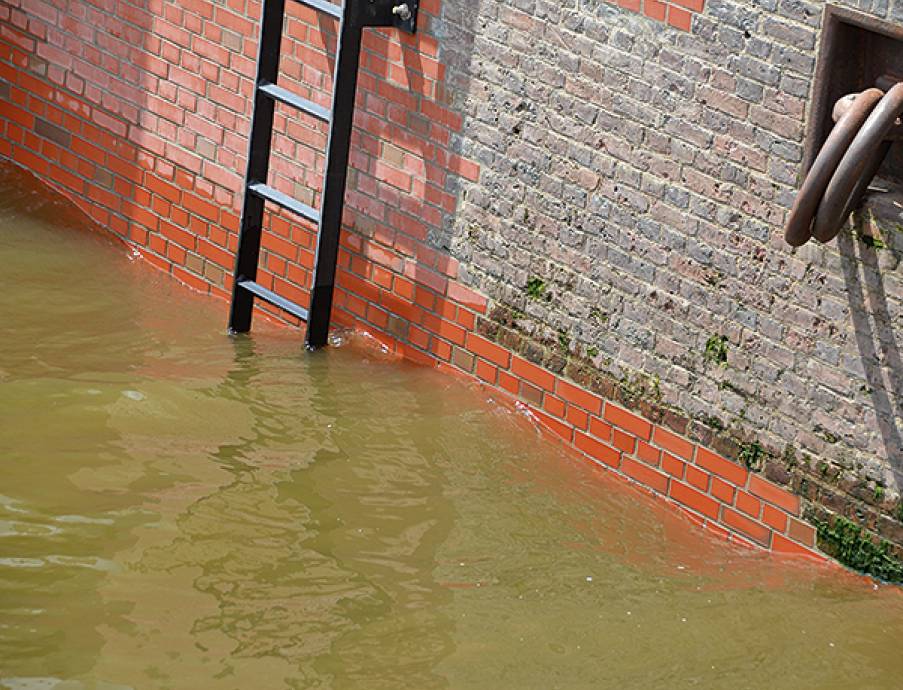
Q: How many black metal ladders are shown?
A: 1